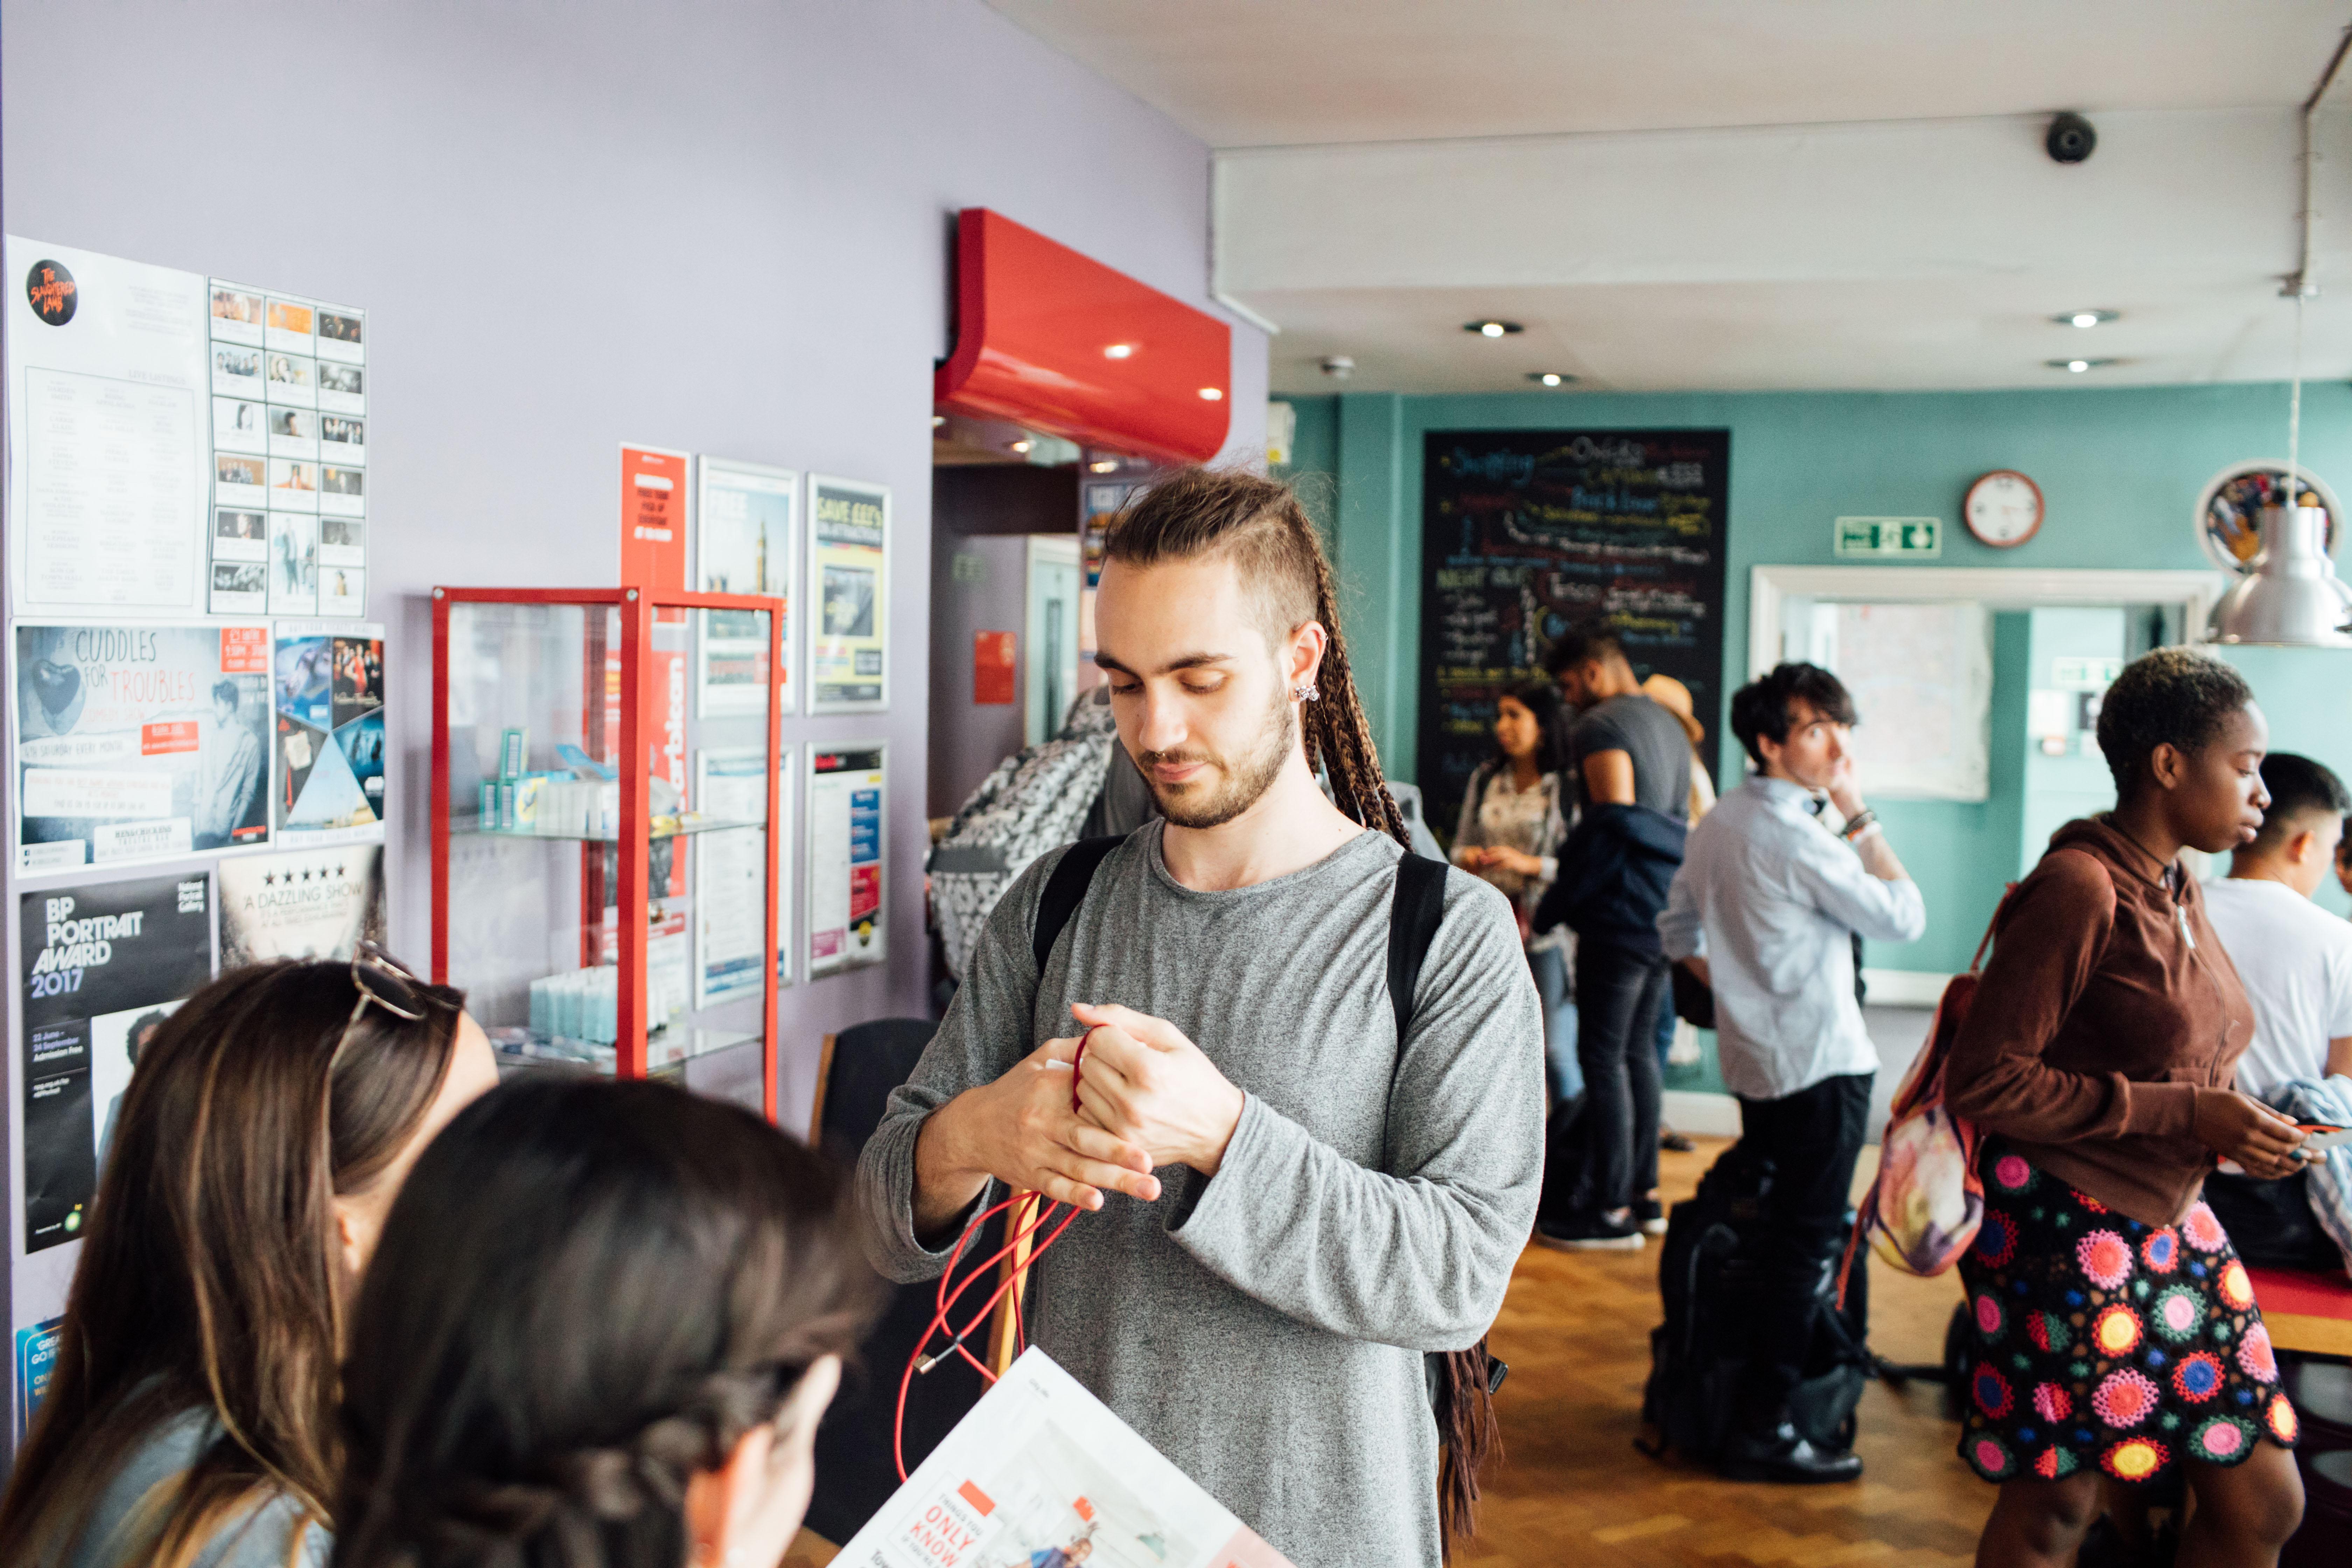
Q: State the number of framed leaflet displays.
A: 4